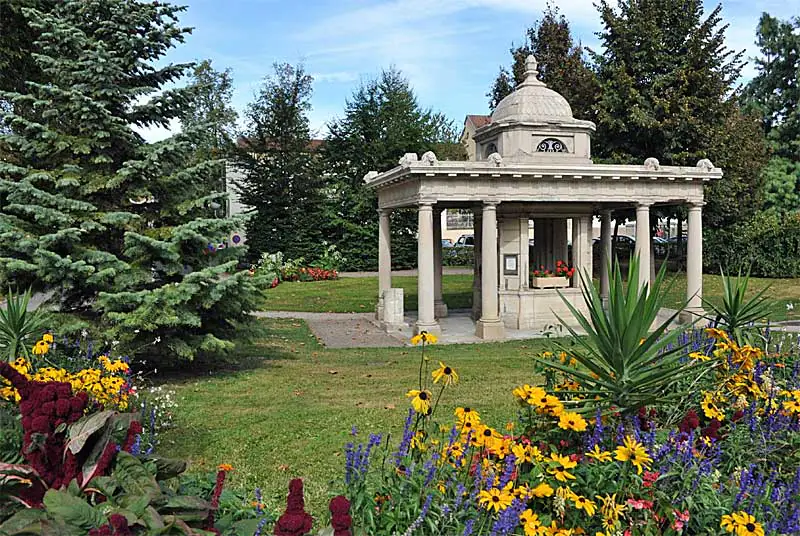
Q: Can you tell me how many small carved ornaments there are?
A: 6